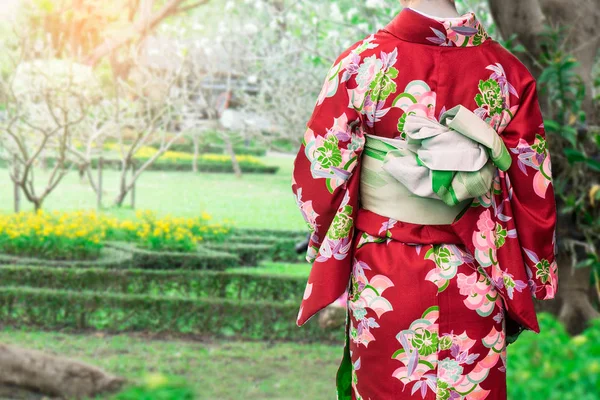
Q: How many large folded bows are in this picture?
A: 1